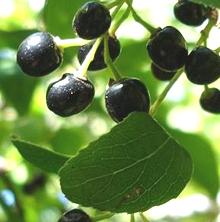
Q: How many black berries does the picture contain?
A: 11